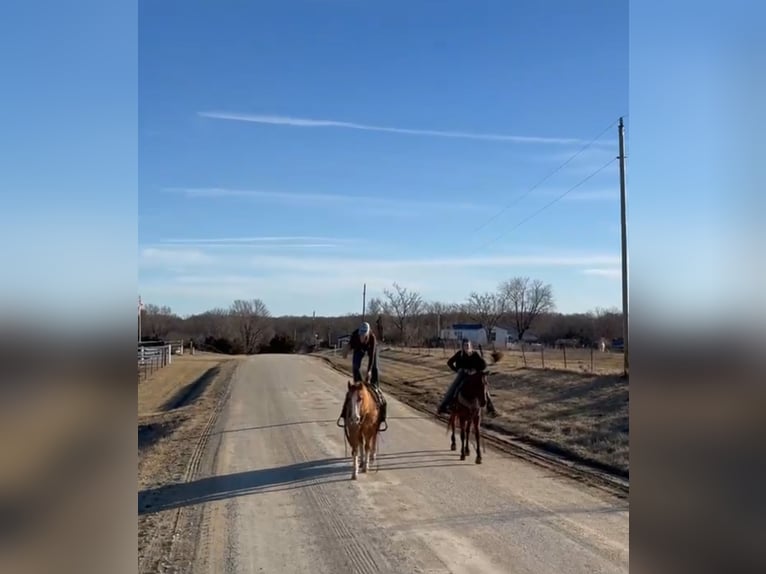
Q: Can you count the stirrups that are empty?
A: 2